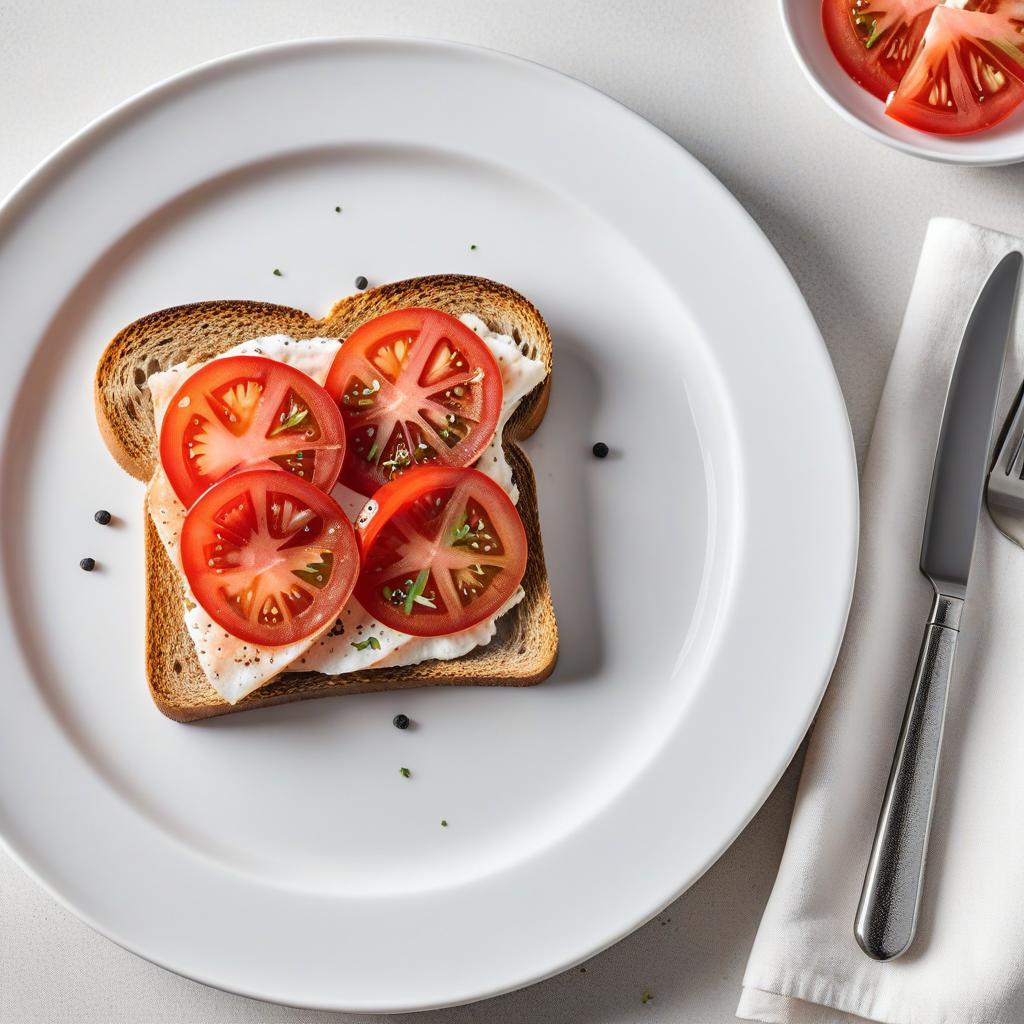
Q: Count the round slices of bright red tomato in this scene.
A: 4